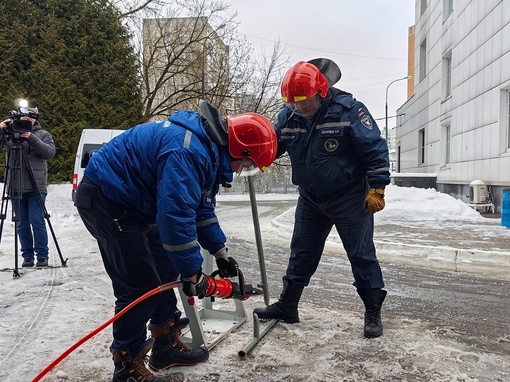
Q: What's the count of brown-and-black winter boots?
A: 2